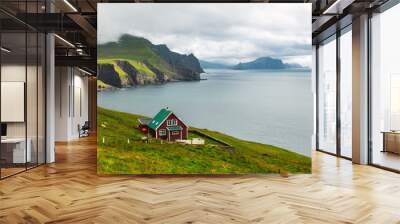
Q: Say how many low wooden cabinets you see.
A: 1